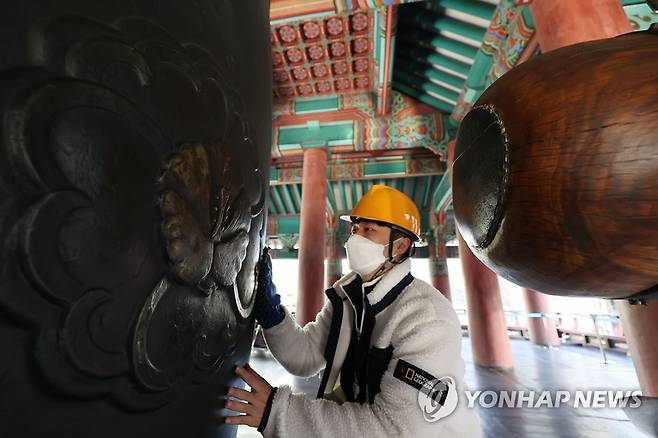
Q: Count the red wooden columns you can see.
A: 6